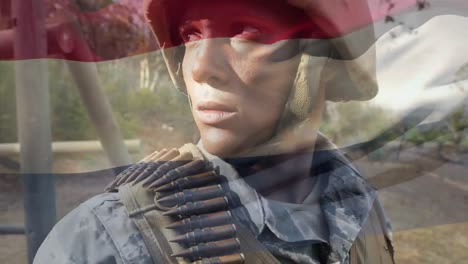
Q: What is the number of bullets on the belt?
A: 13